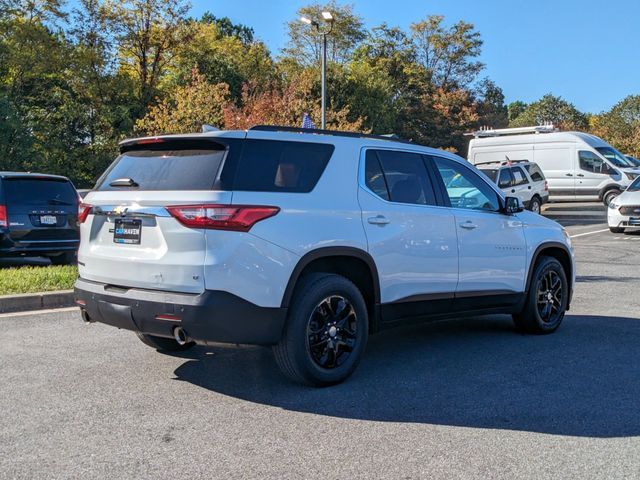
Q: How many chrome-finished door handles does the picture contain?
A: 0